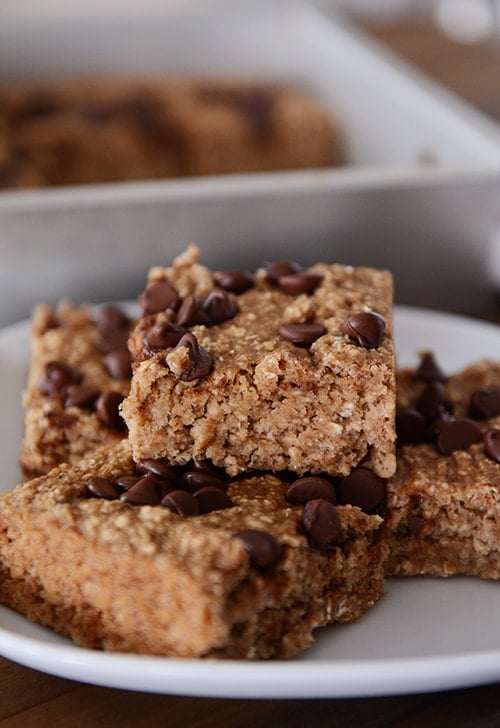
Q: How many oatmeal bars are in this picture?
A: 4